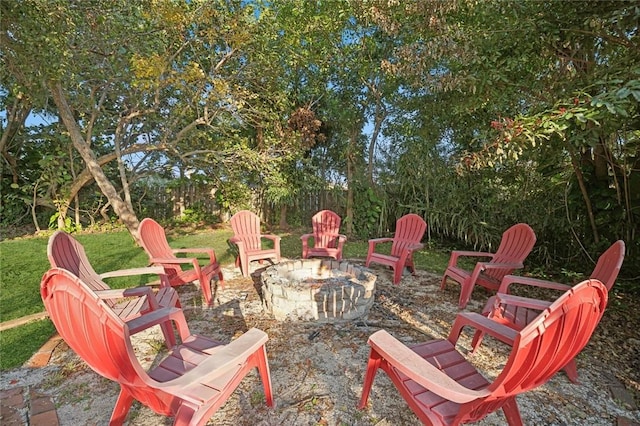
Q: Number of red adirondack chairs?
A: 9